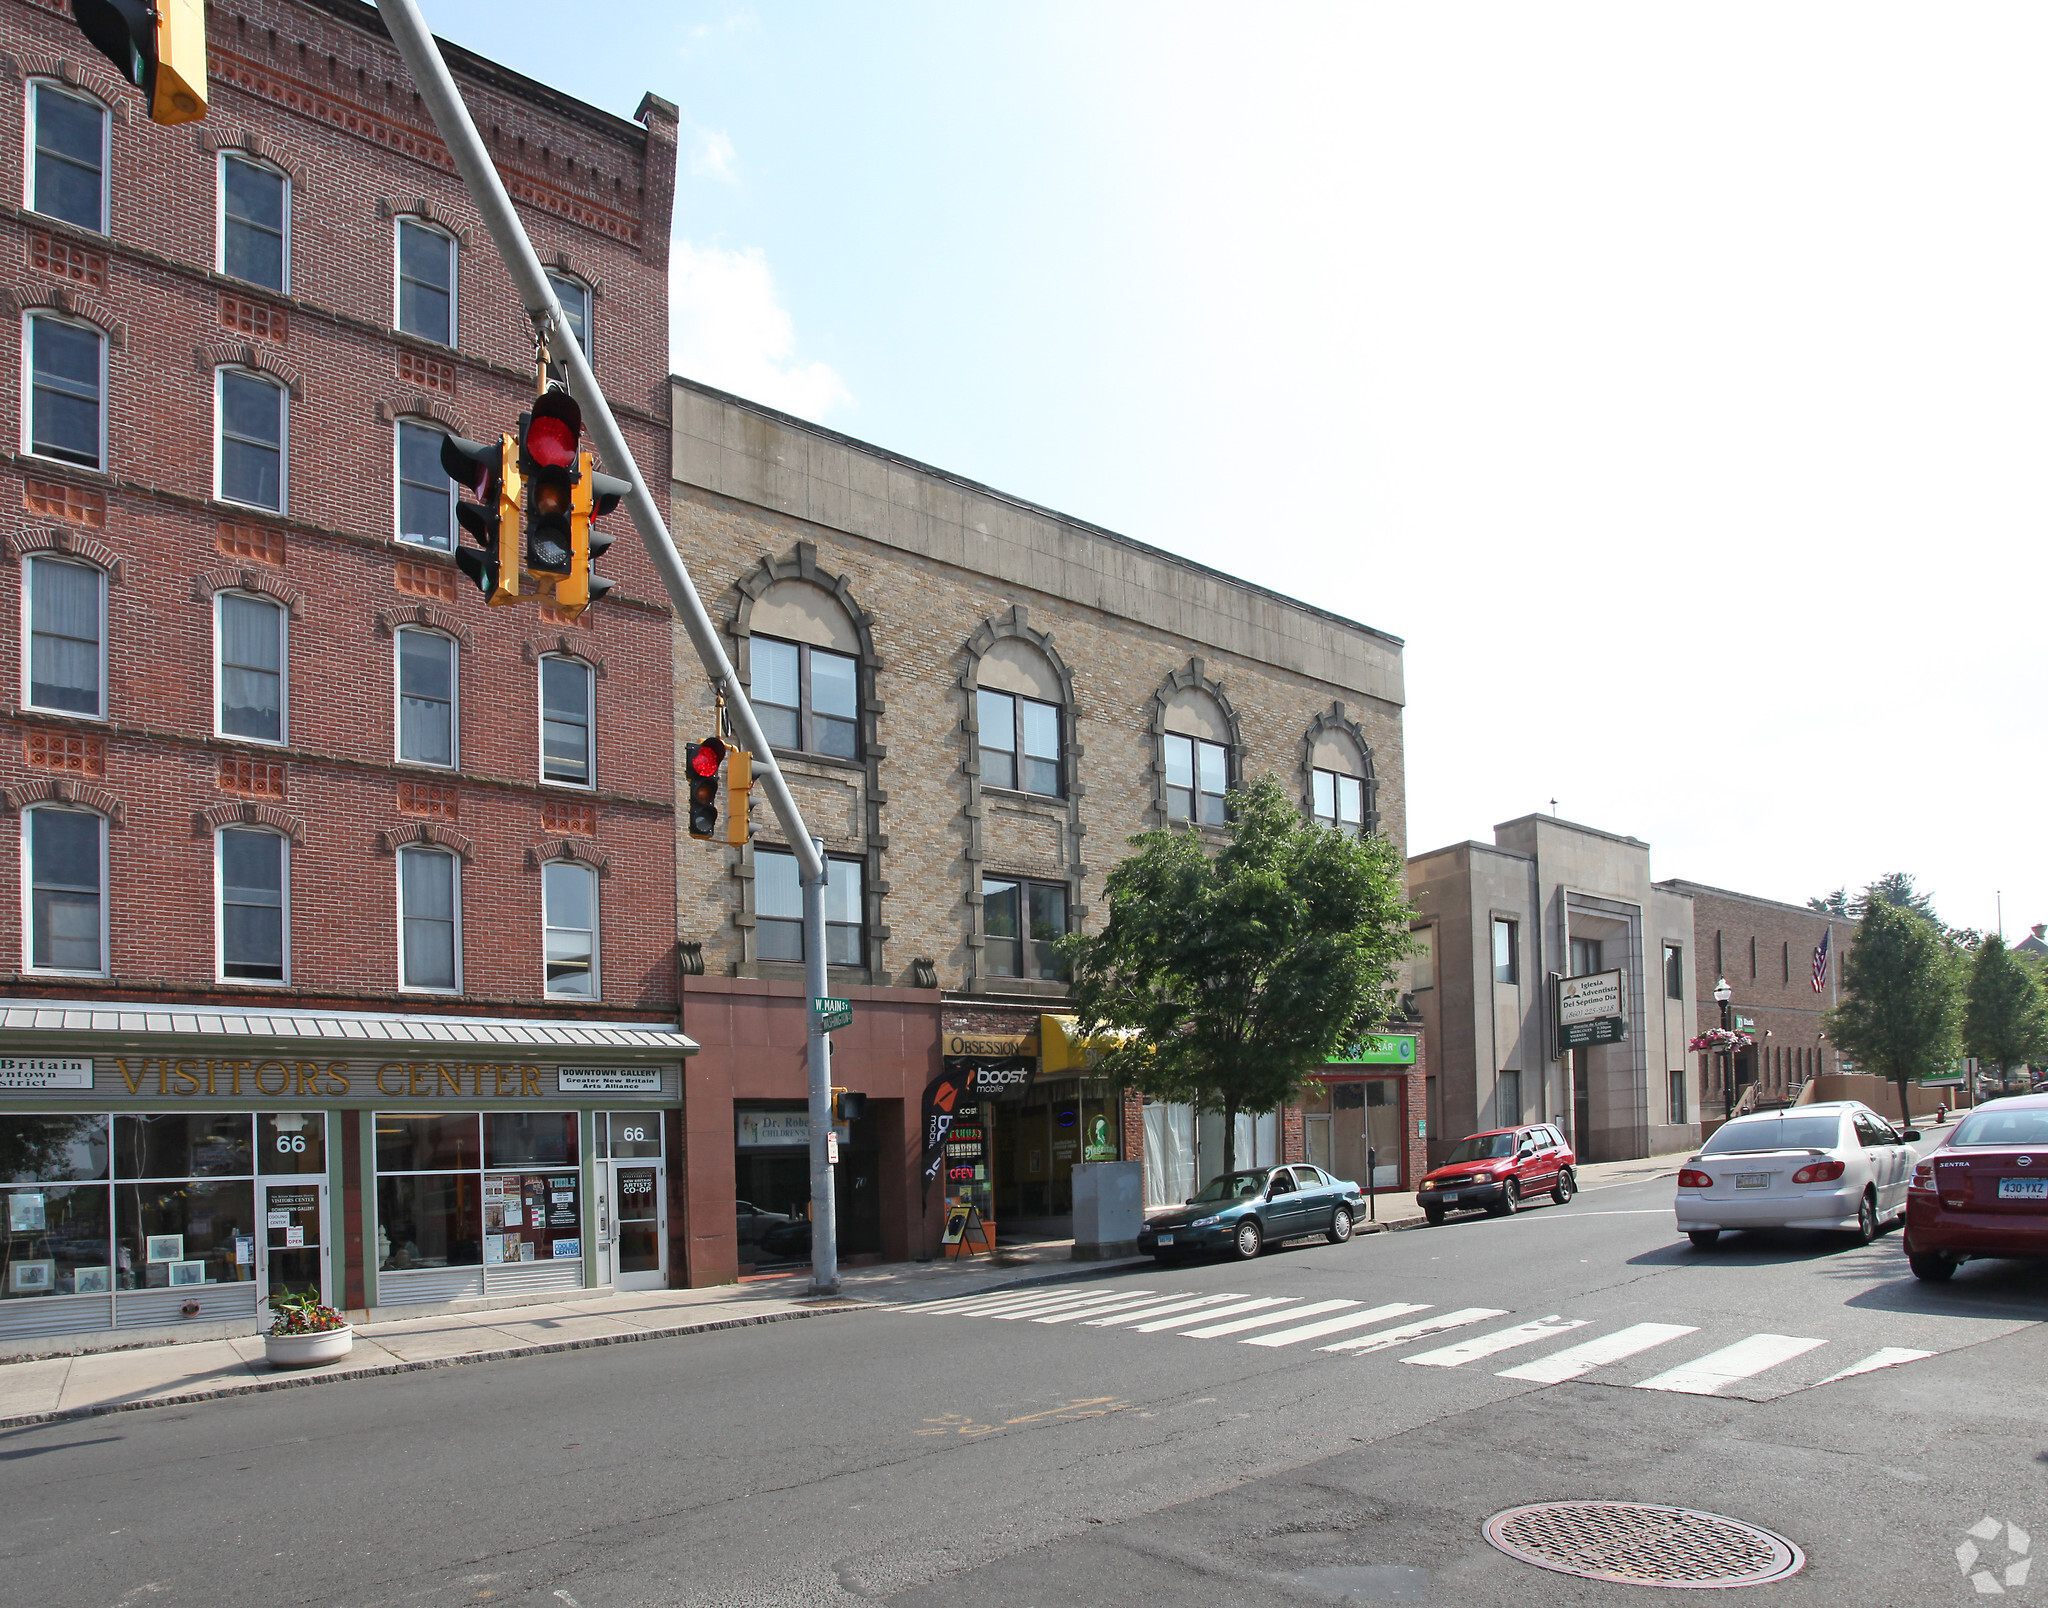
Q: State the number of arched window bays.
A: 4